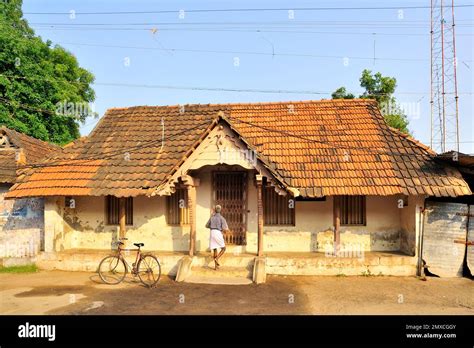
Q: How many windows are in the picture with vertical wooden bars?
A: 4